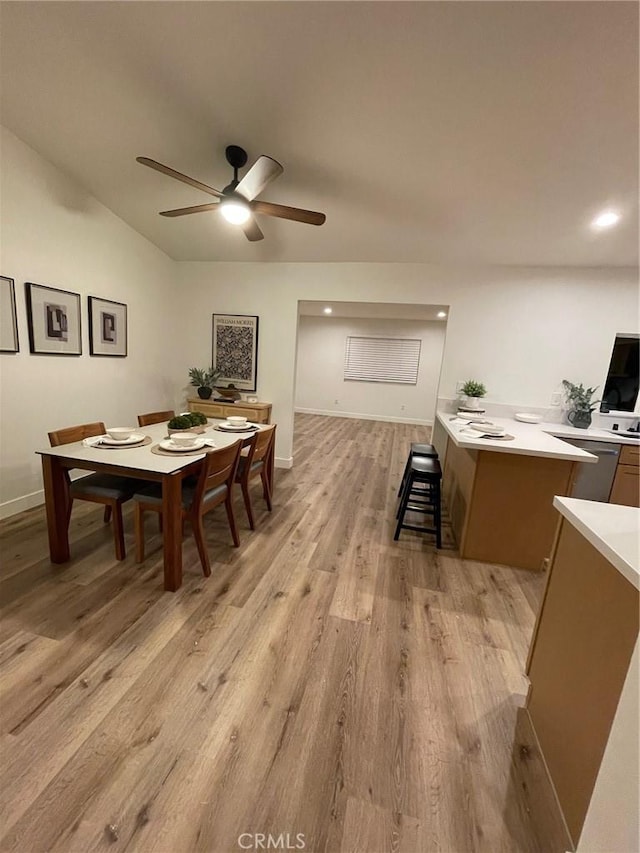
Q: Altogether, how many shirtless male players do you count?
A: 0